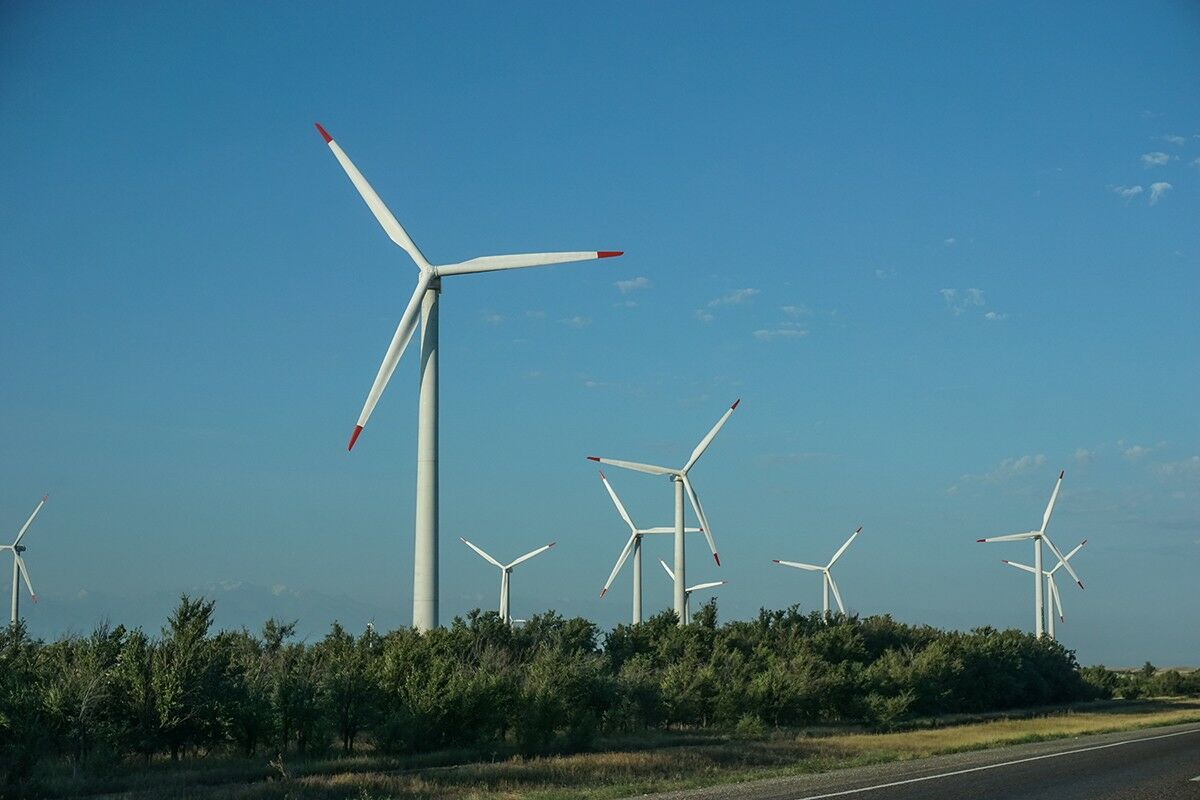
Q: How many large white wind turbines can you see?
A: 9